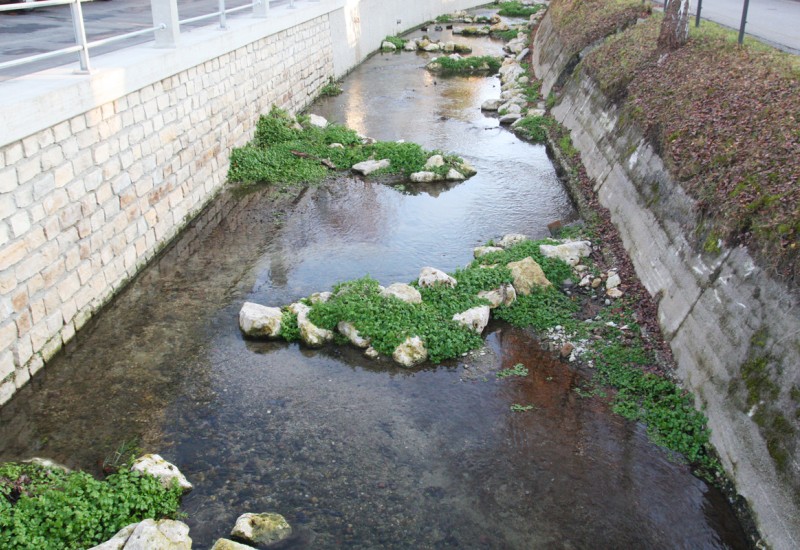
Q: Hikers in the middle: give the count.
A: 0